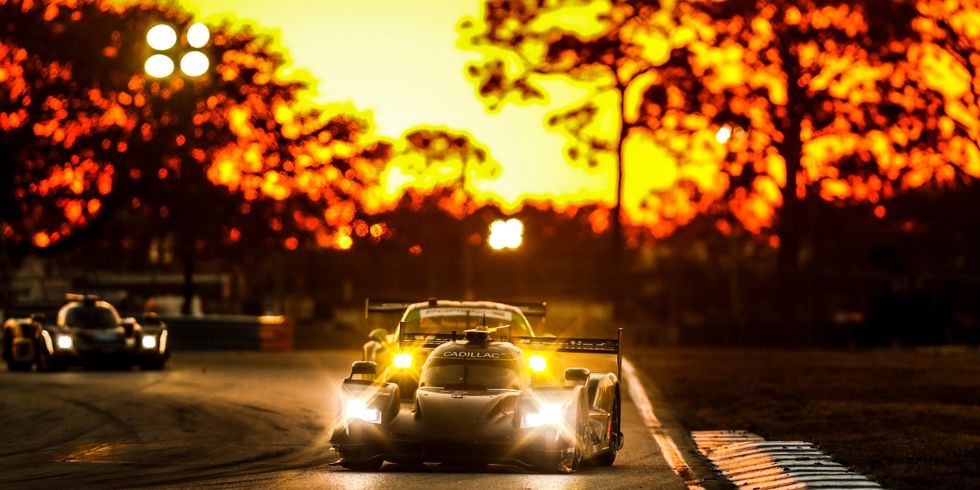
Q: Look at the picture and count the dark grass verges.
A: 1